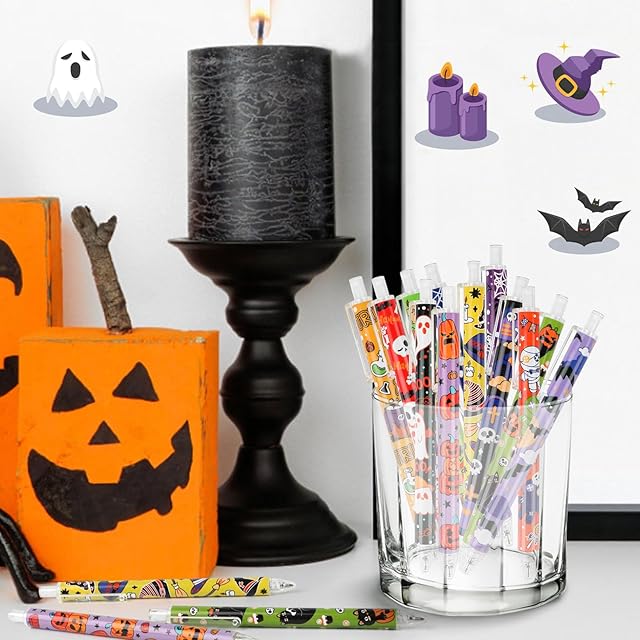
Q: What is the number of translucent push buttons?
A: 15